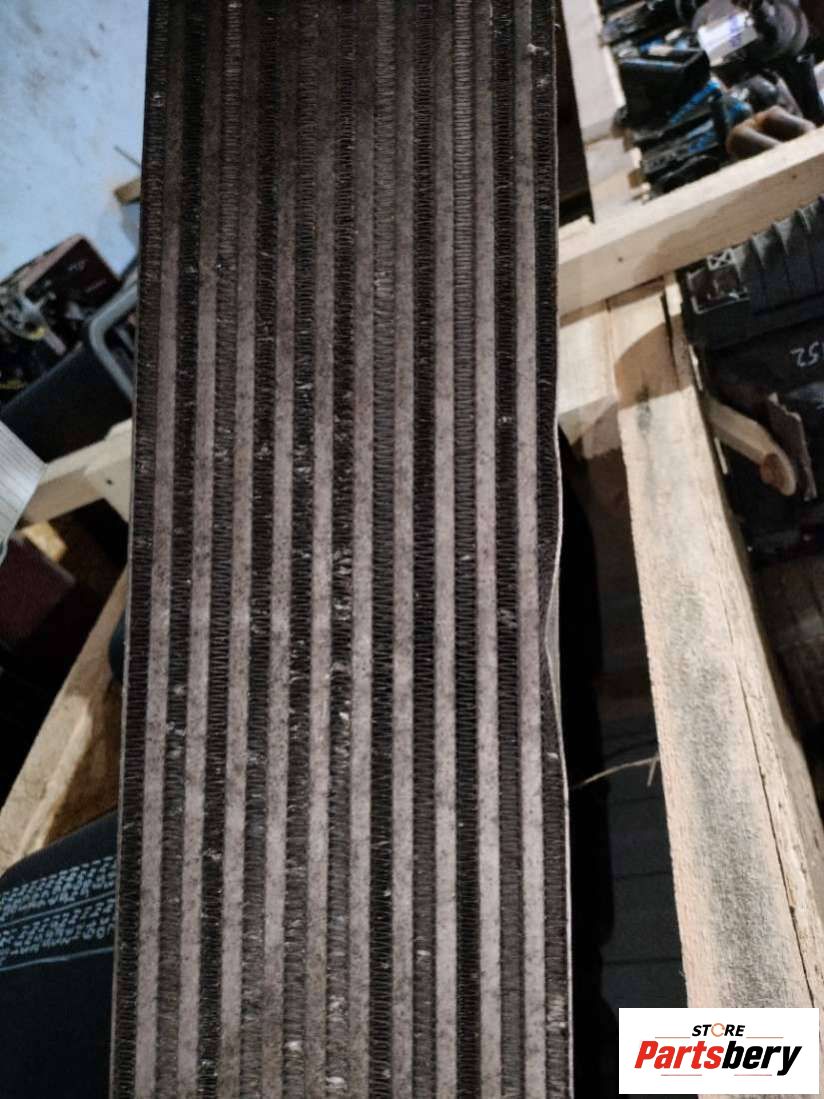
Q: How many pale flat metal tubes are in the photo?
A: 10